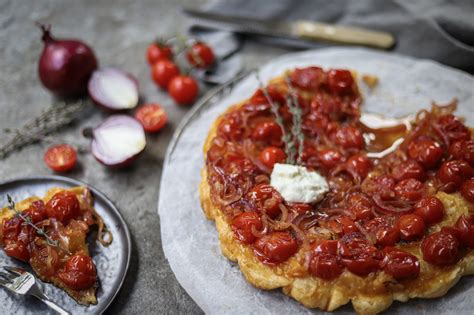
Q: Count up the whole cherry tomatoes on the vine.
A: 4